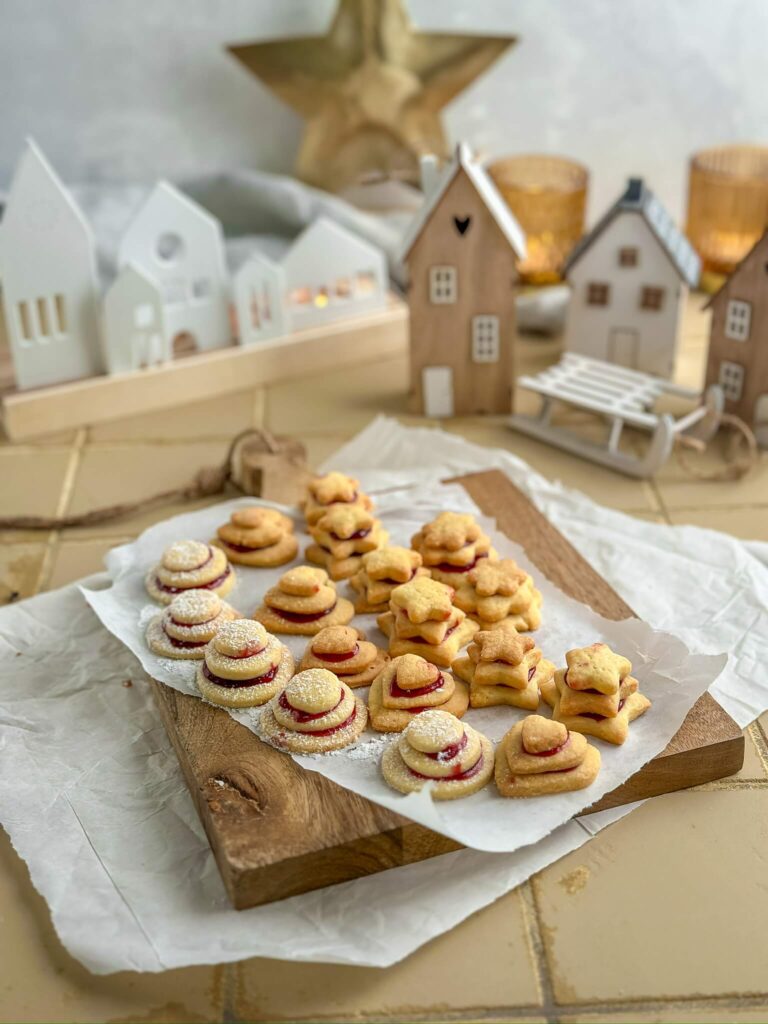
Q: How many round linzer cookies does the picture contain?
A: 5